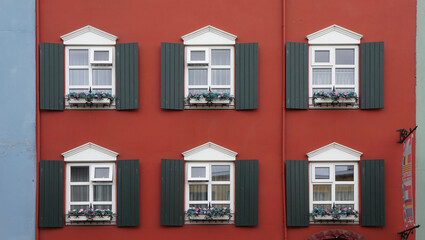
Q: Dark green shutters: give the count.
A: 12